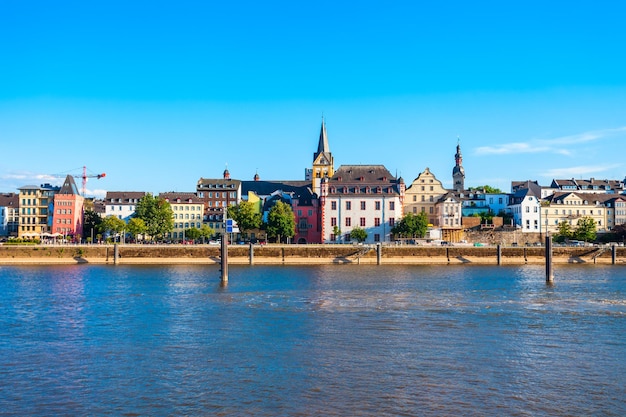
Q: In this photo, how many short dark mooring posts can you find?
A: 5